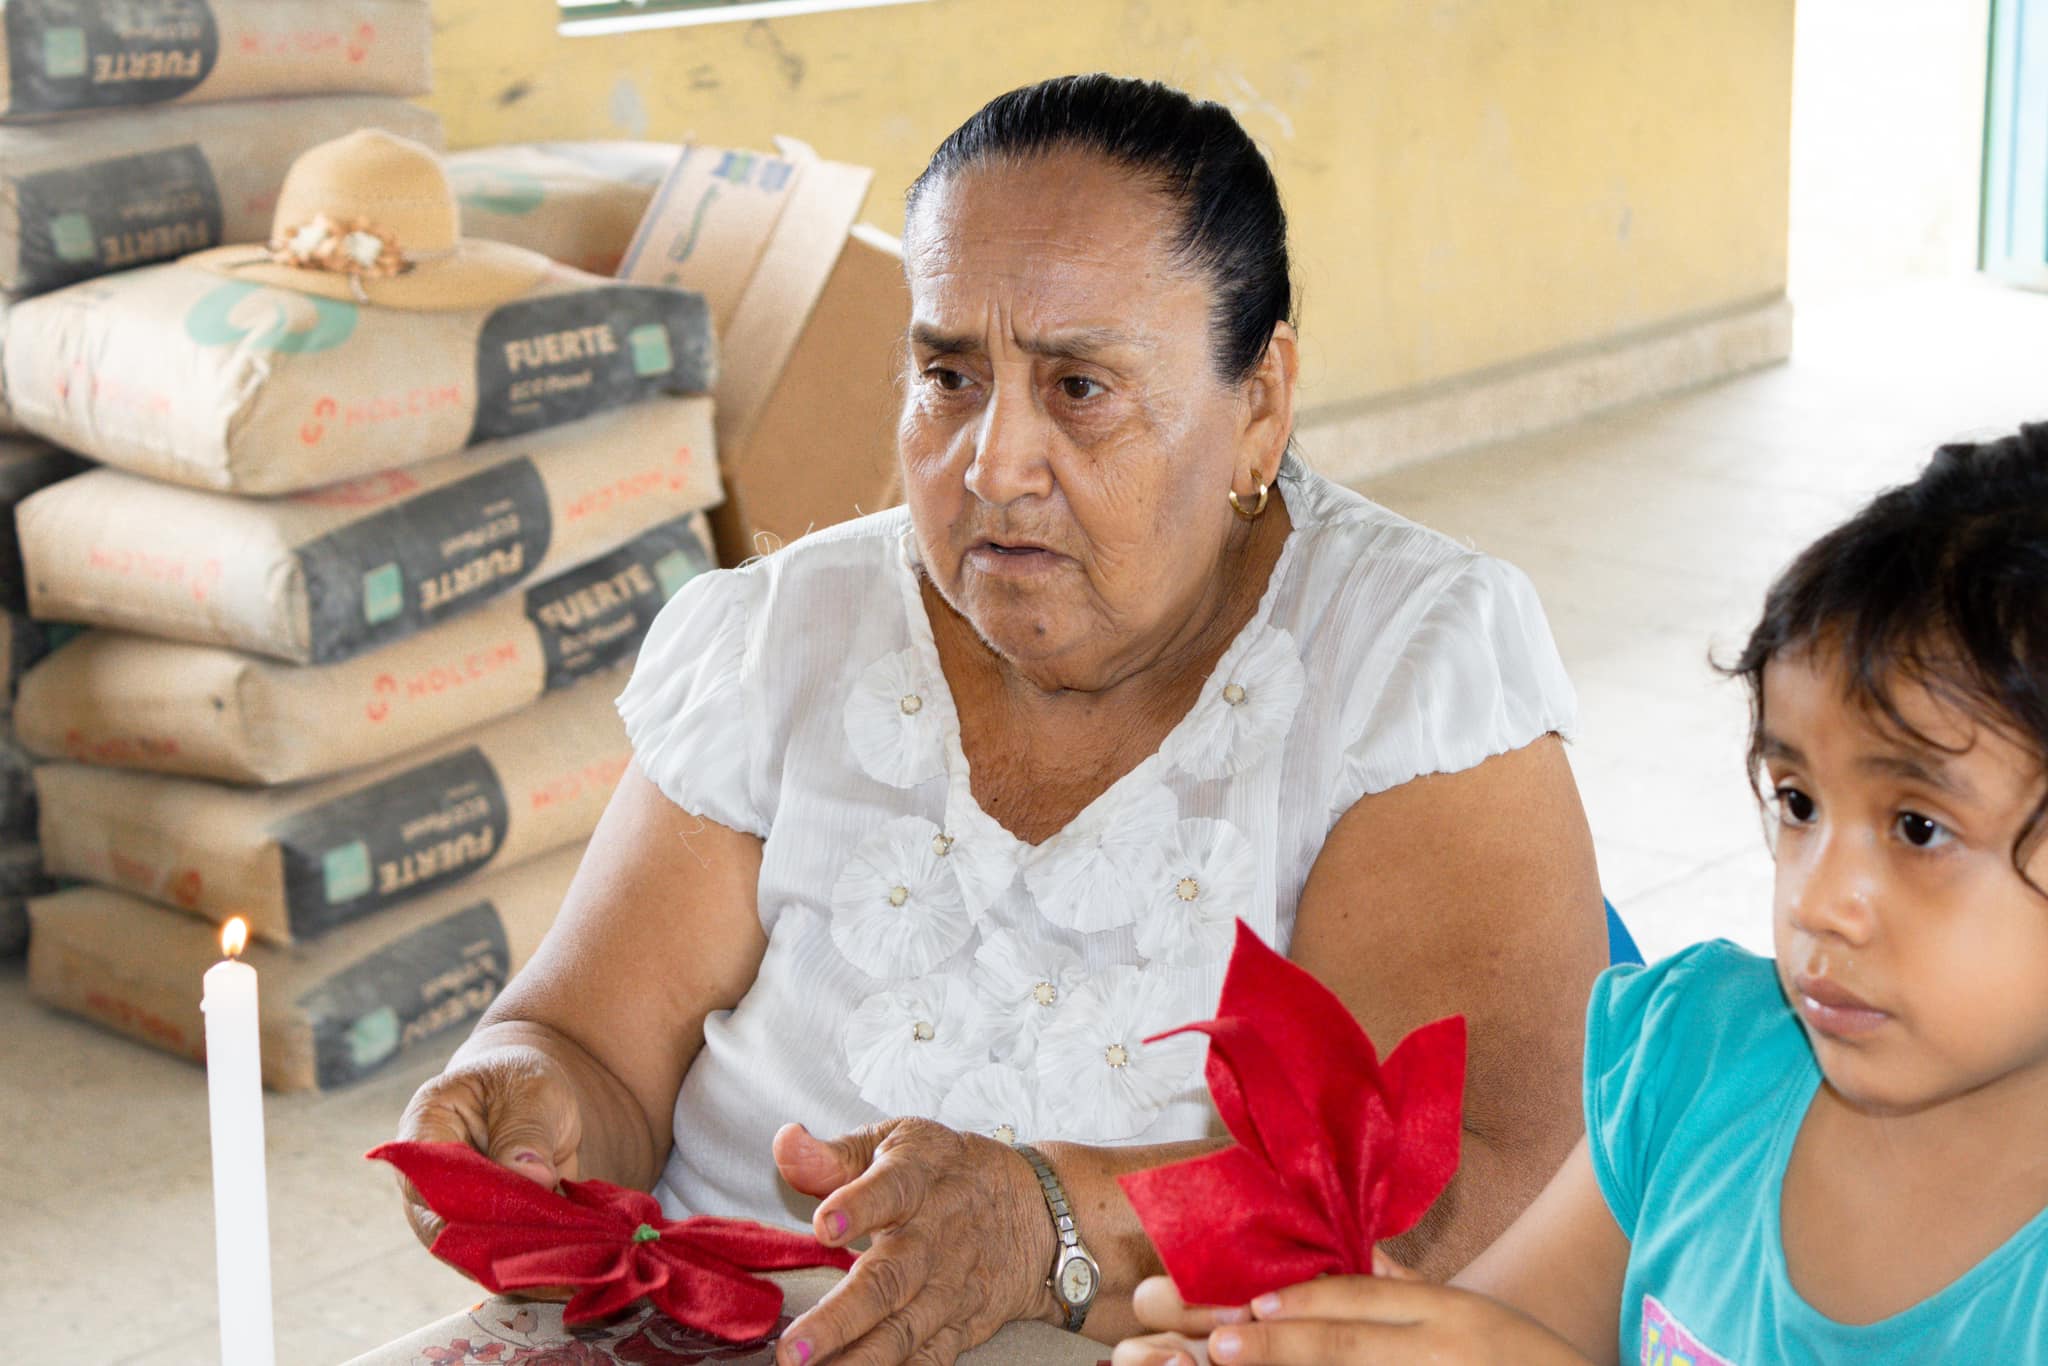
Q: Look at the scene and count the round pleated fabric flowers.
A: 10